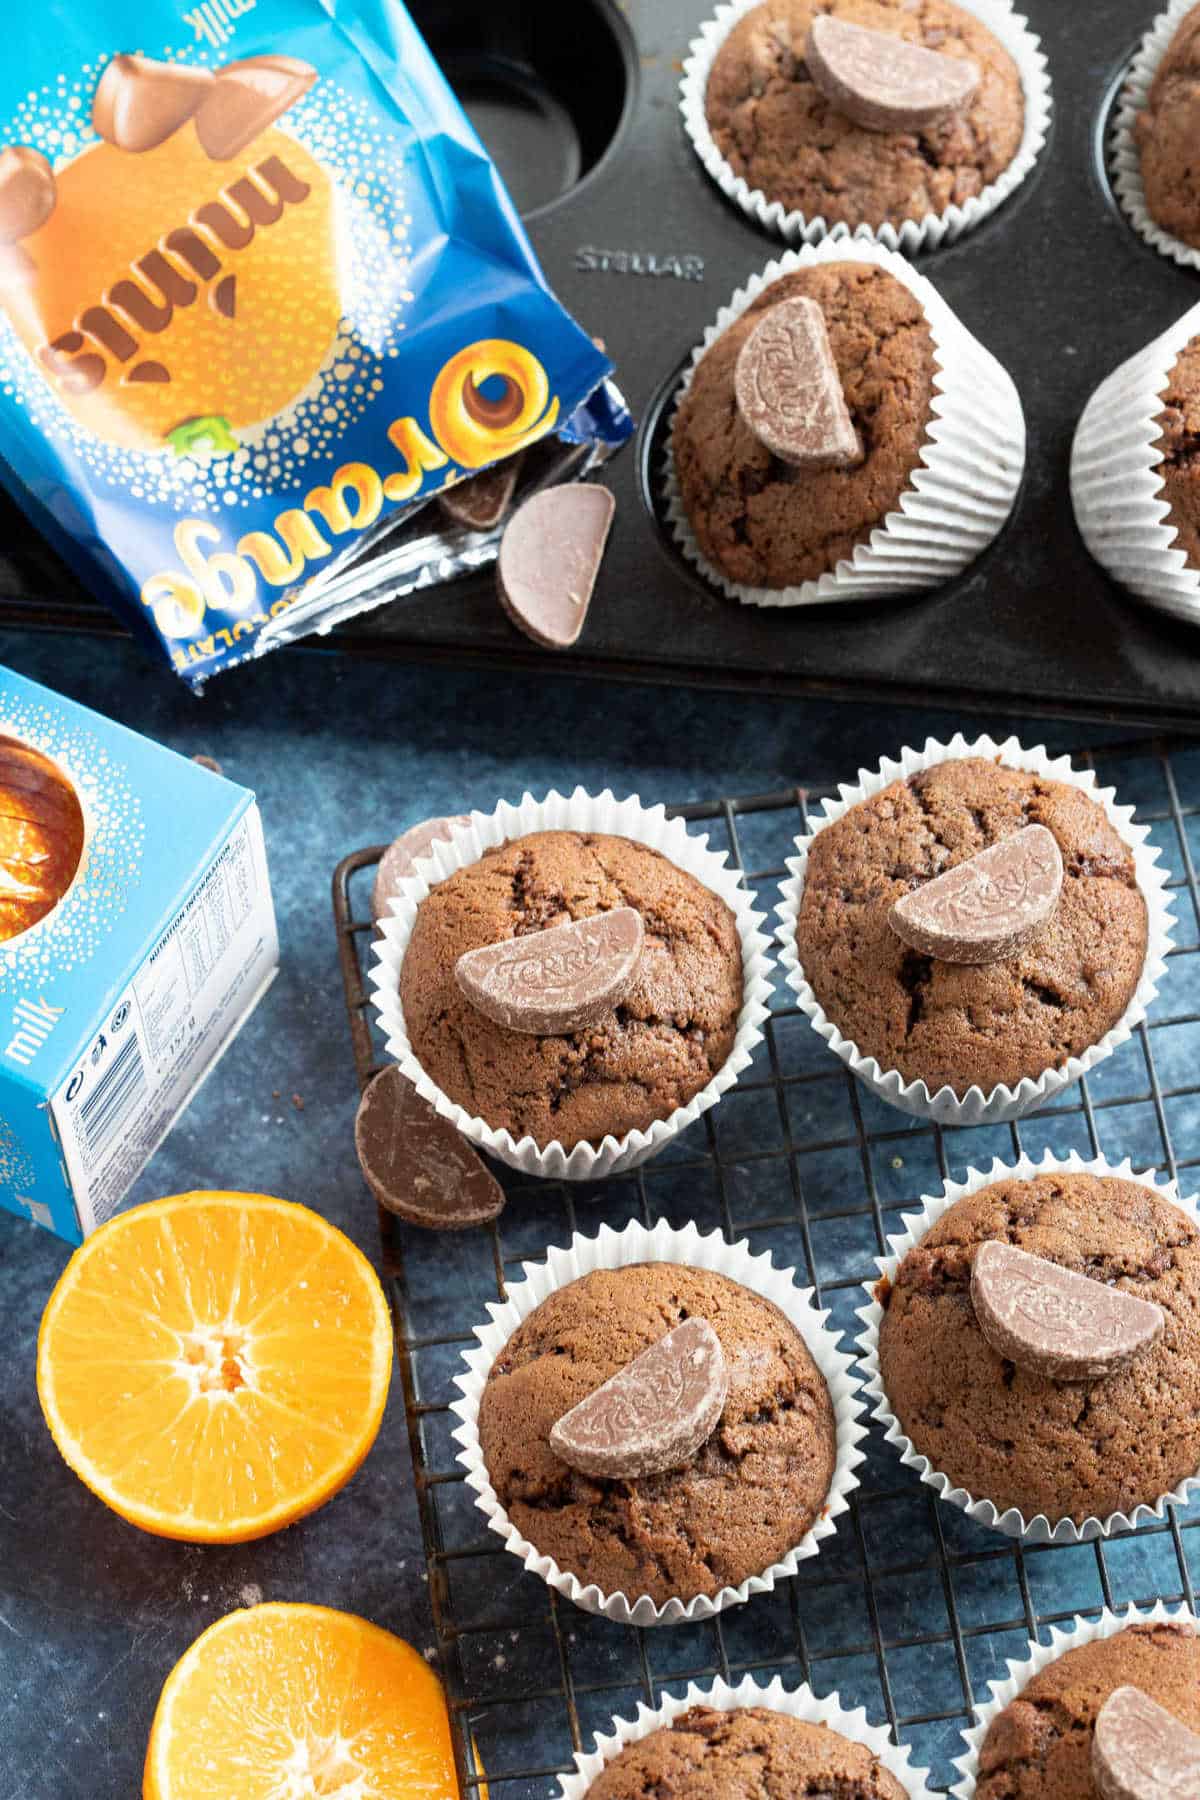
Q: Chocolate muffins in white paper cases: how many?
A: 10